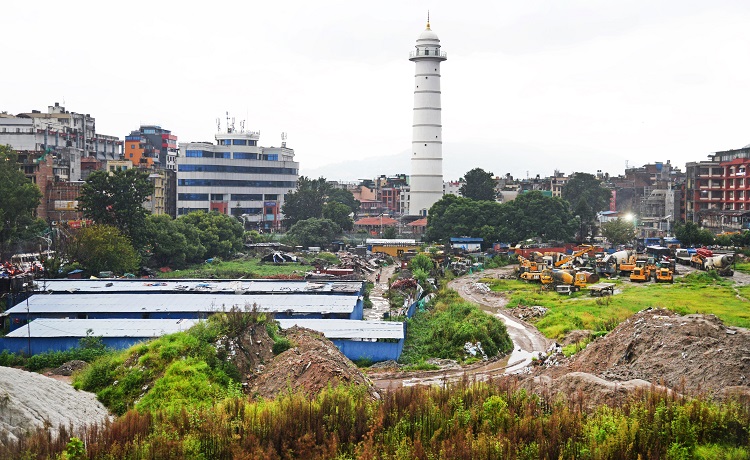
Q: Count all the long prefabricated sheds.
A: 3